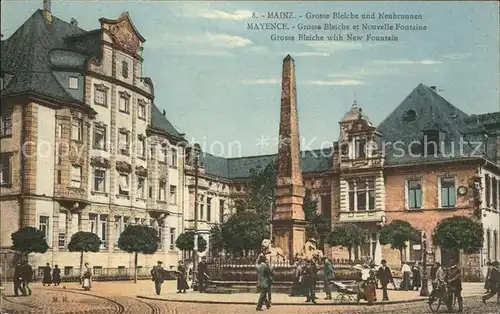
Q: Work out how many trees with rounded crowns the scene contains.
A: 7